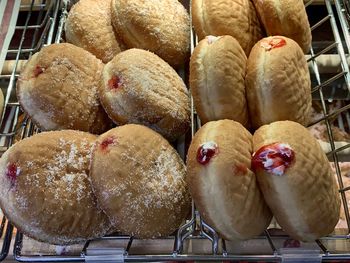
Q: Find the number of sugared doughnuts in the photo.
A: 6